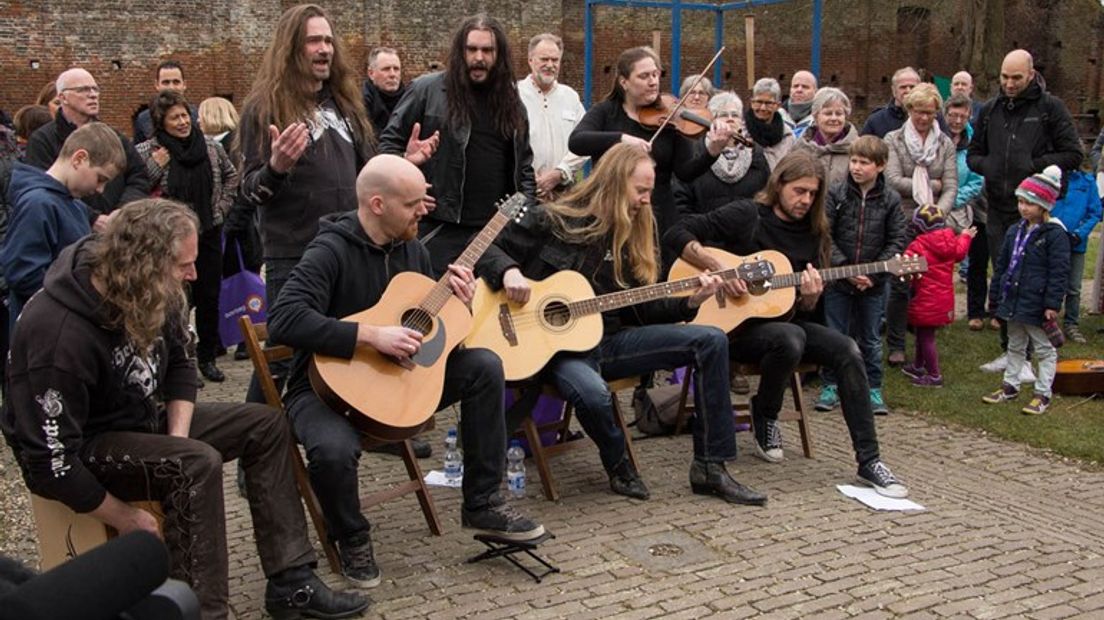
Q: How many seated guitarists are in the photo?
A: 3